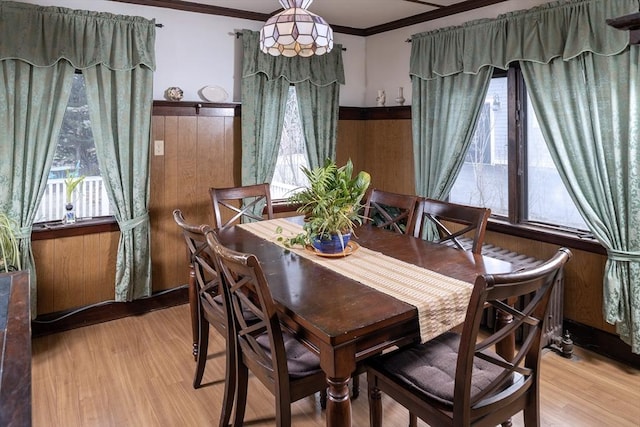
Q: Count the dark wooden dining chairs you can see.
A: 6